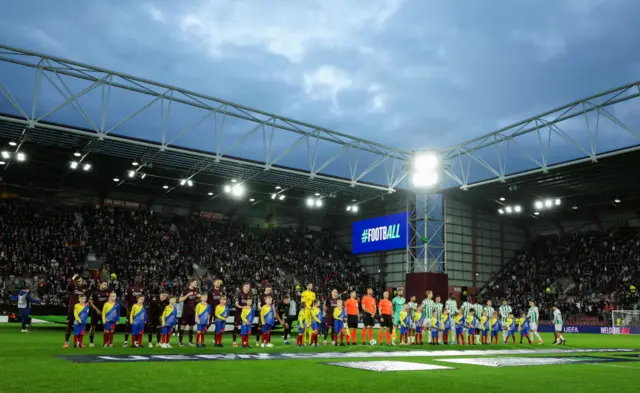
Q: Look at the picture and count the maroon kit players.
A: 10